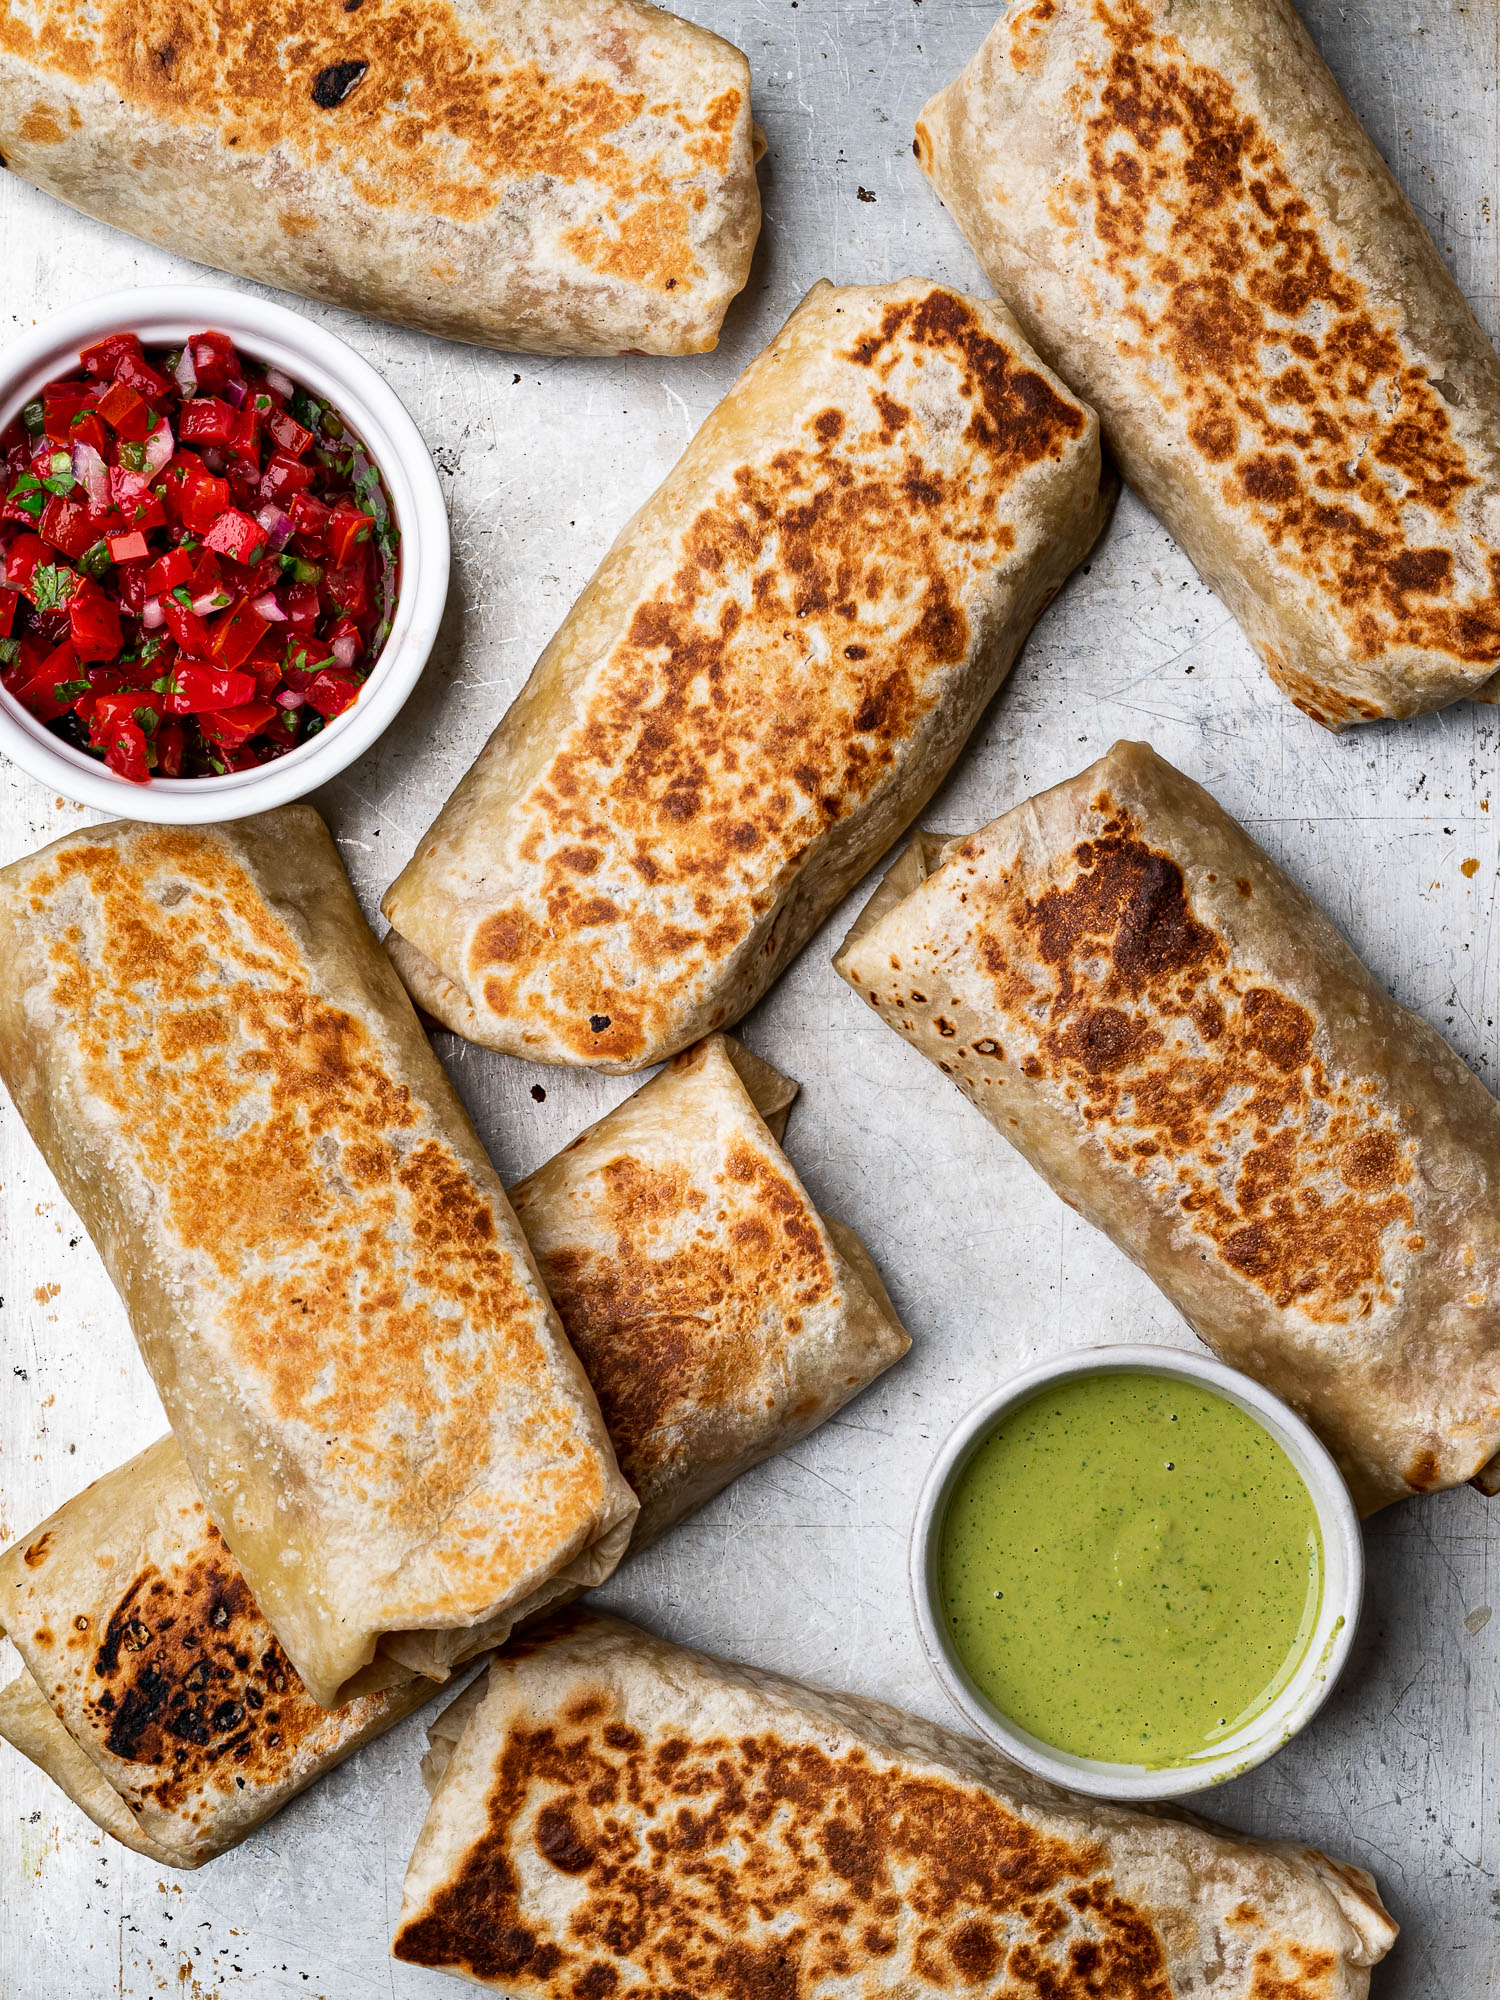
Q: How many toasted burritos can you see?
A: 7